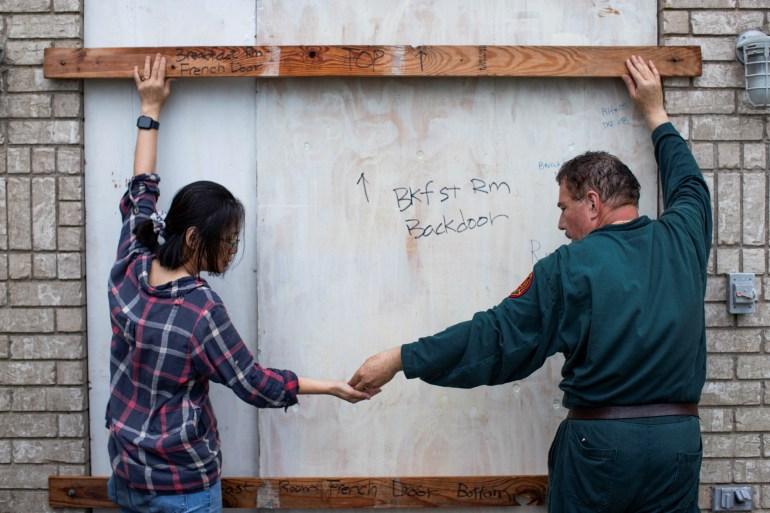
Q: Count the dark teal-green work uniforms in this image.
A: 1